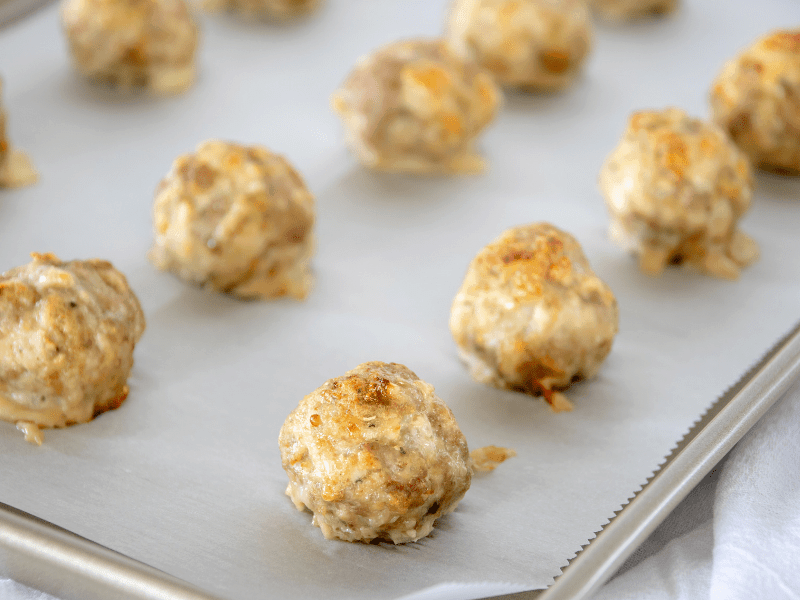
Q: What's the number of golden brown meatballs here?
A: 12